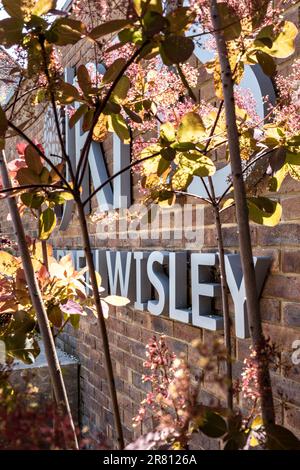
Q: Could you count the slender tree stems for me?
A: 4